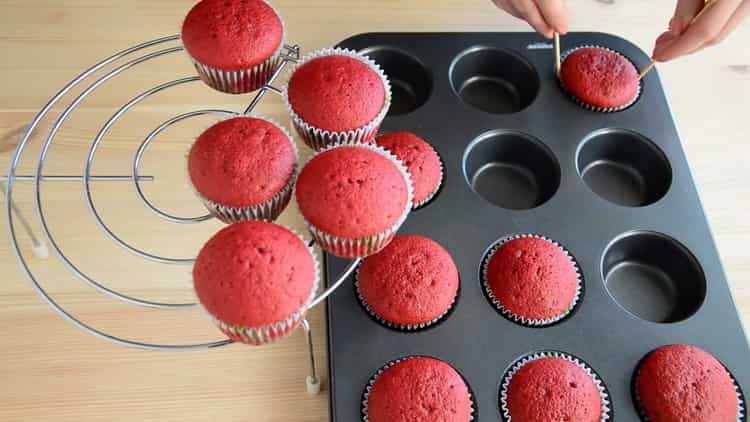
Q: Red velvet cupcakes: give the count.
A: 12